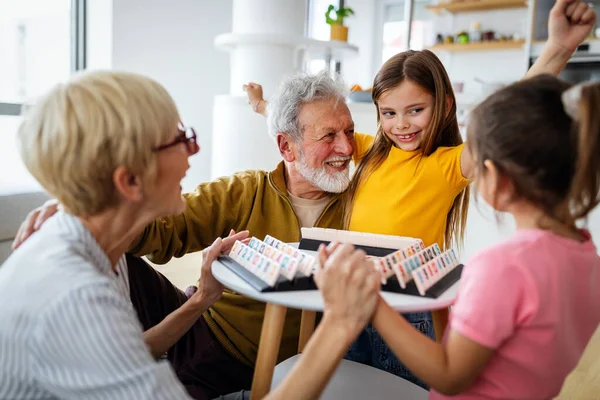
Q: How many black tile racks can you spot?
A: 3